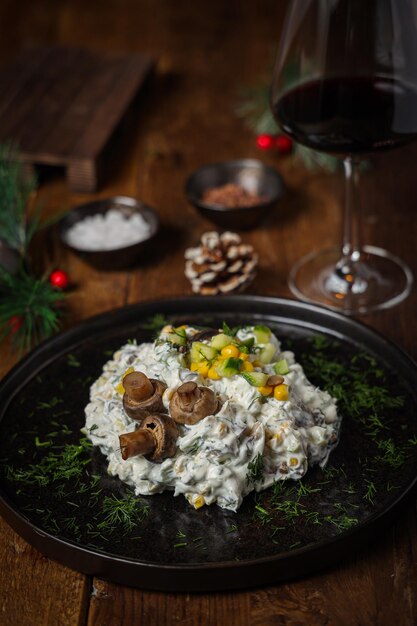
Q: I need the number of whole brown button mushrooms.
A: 3